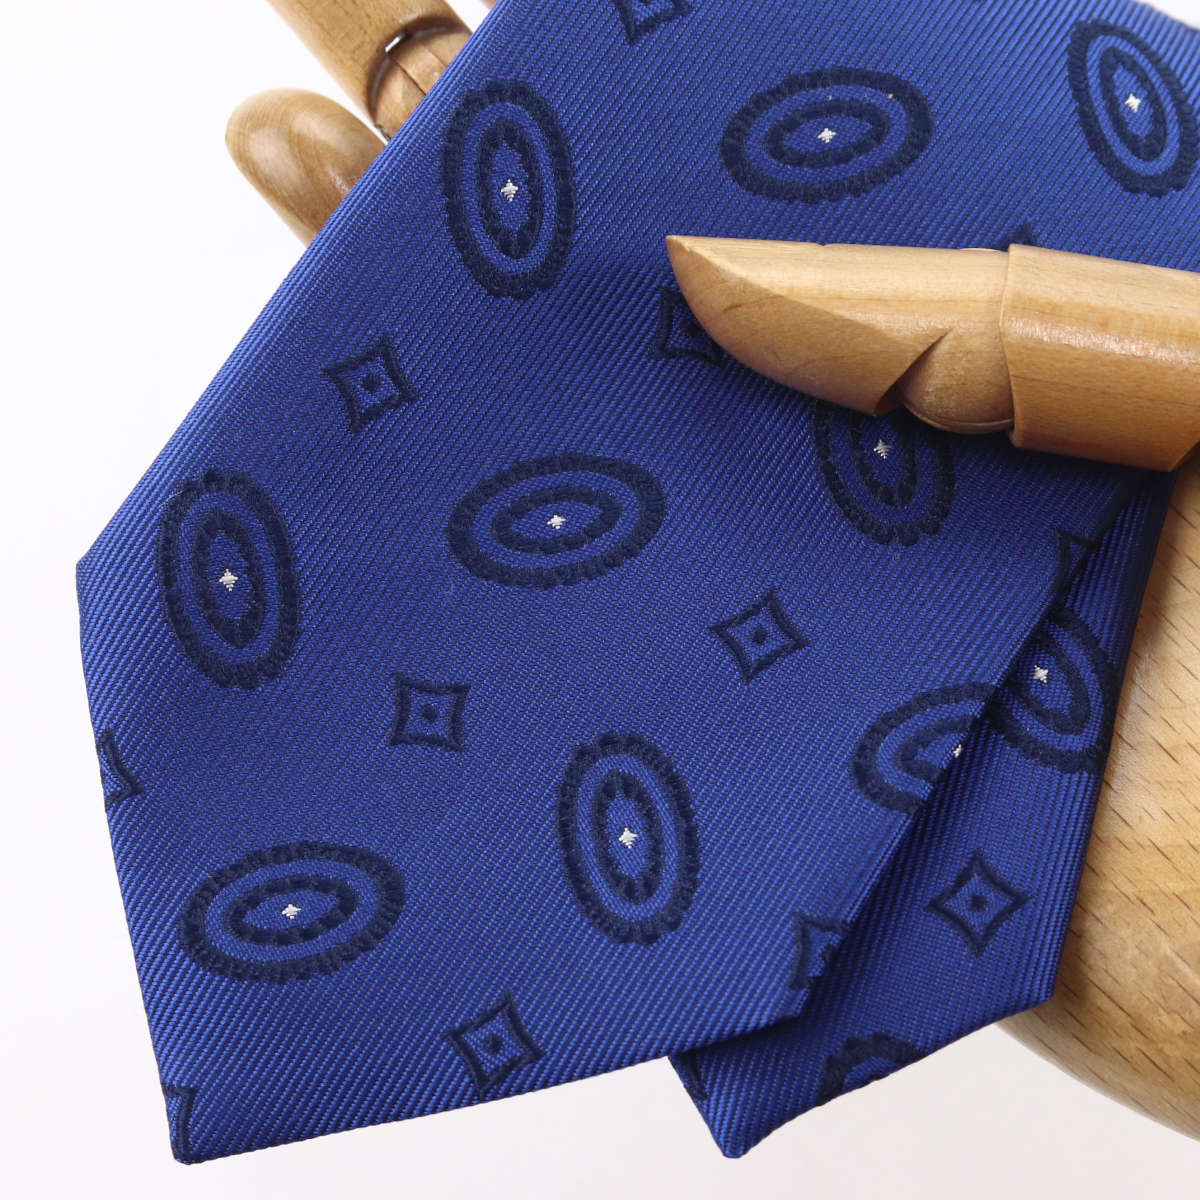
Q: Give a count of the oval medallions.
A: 11